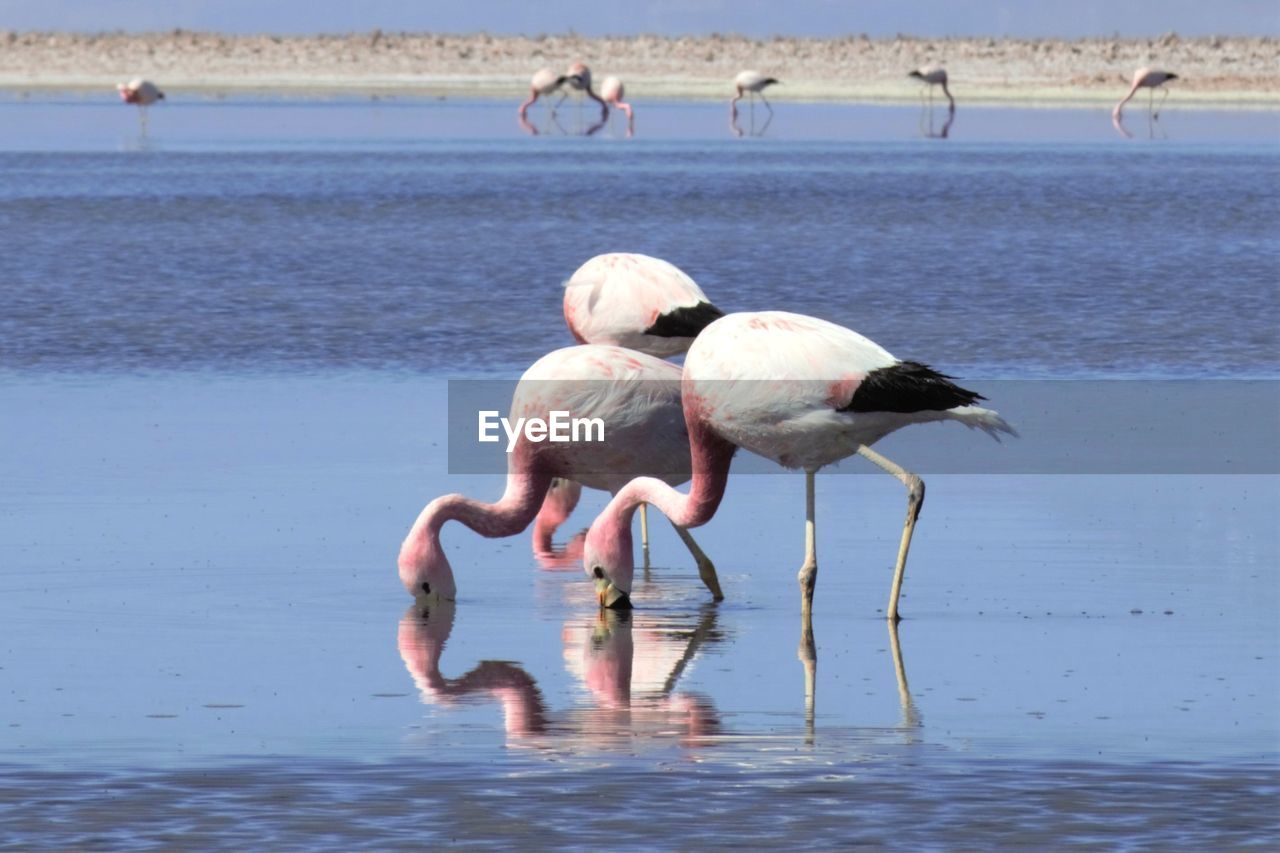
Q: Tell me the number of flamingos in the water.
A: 10